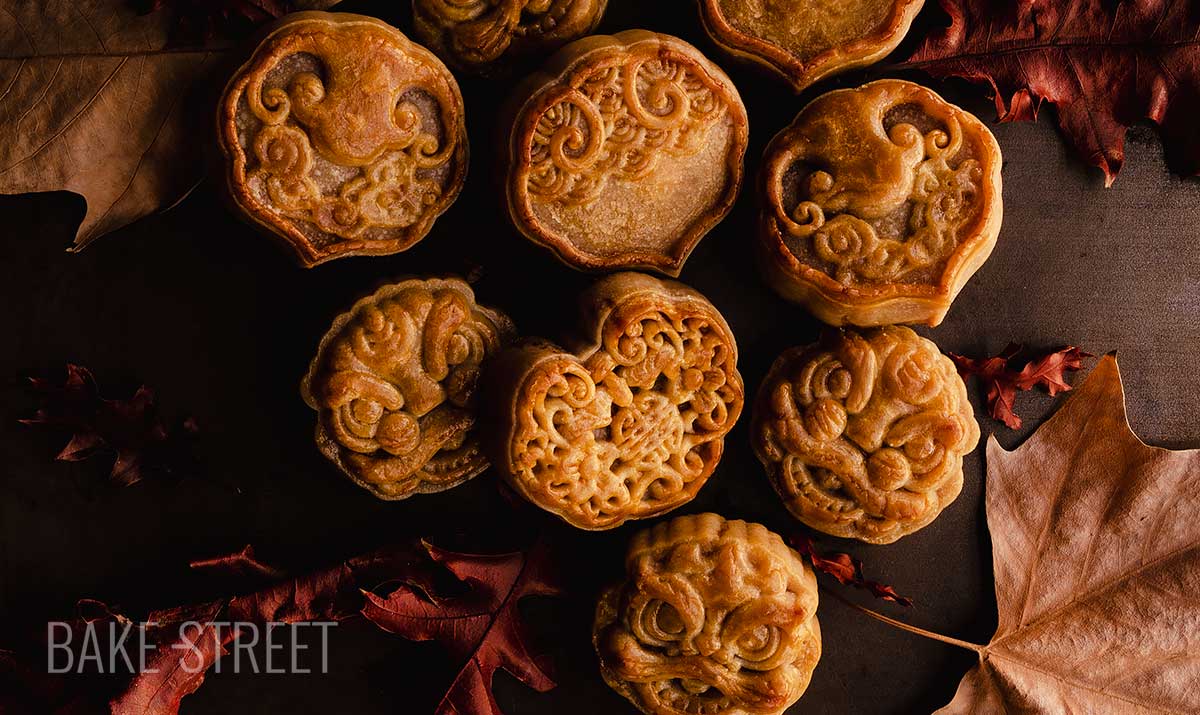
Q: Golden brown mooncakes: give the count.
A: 9